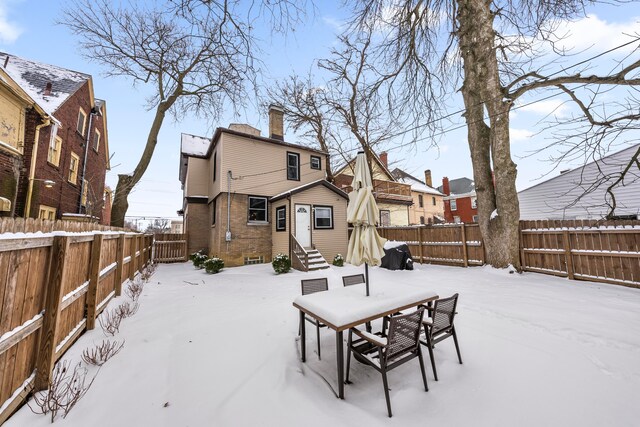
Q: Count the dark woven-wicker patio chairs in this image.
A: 4